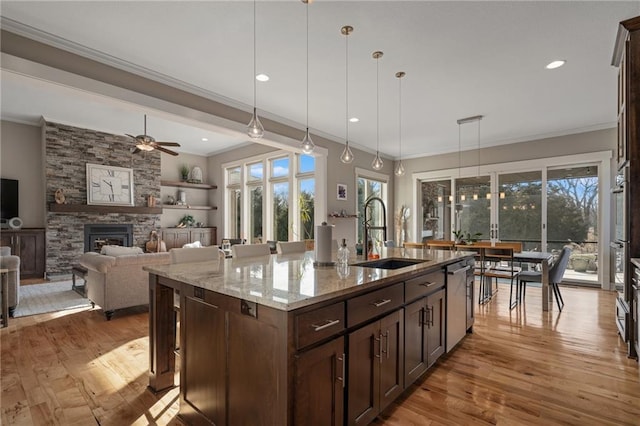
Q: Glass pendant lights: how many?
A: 5